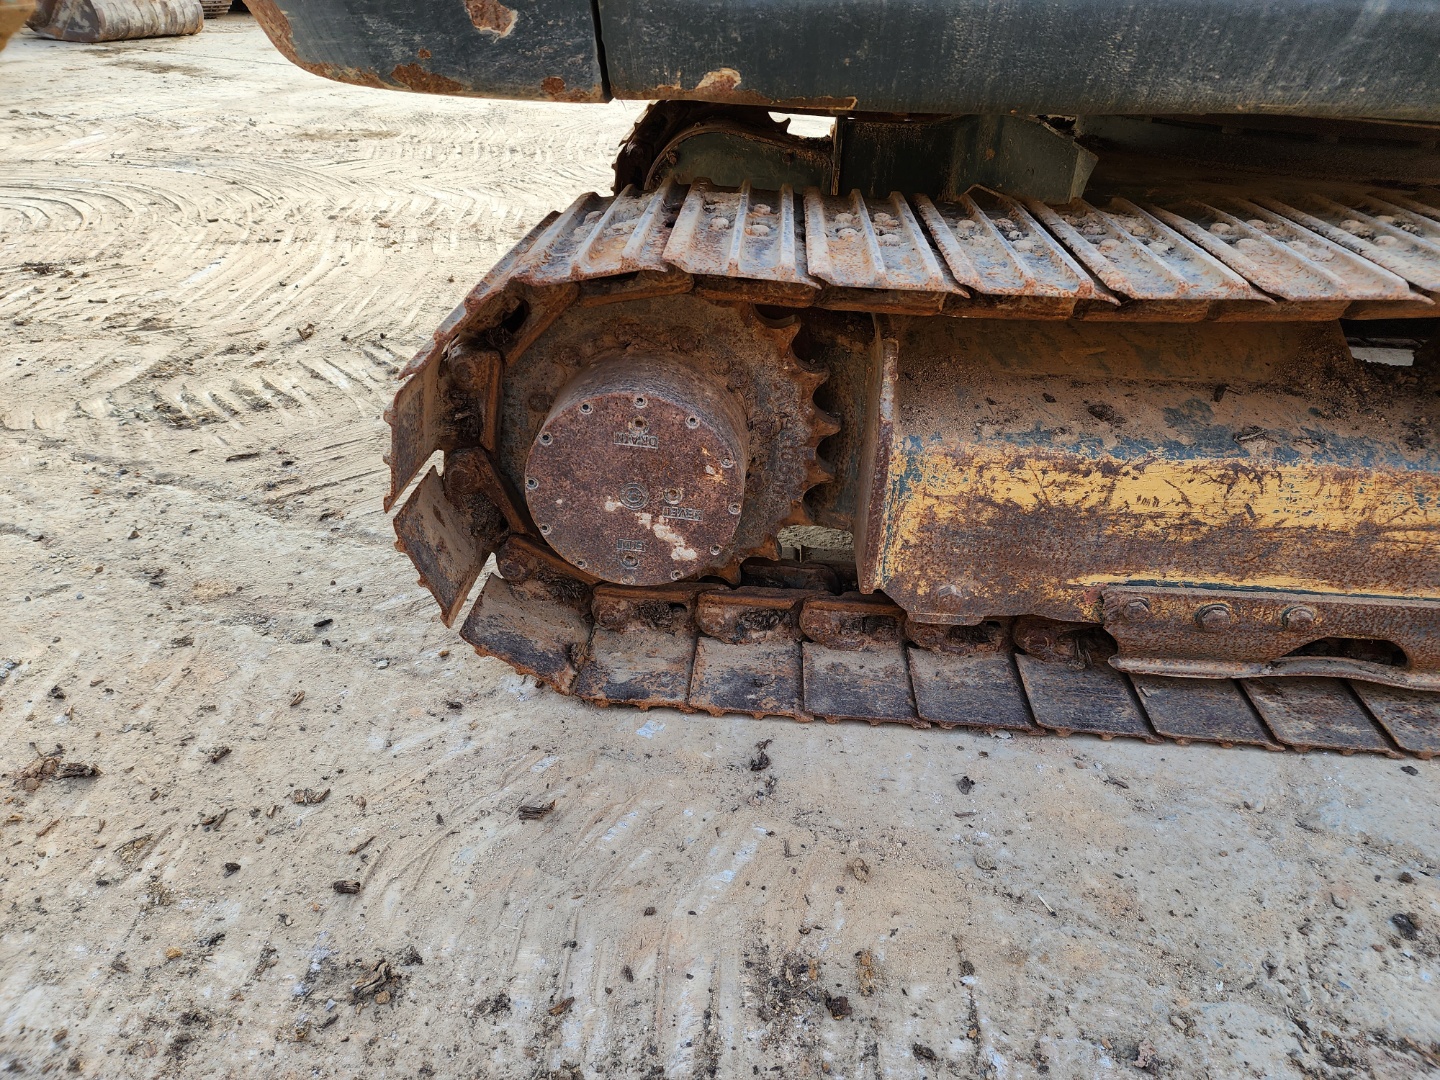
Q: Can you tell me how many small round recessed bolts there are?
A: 12